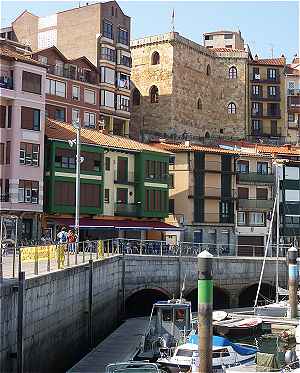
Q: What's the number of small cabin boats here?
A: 2